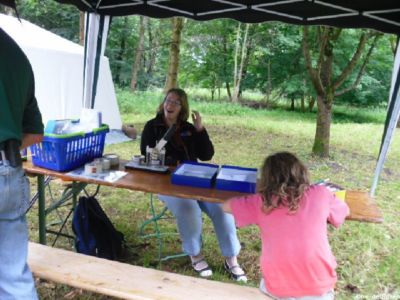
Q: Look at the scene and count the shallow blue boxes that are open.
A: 2